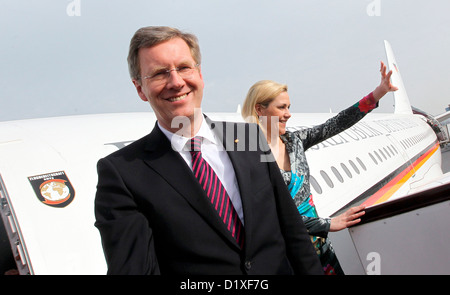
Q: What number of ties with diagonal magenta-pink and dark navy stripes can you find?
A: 1